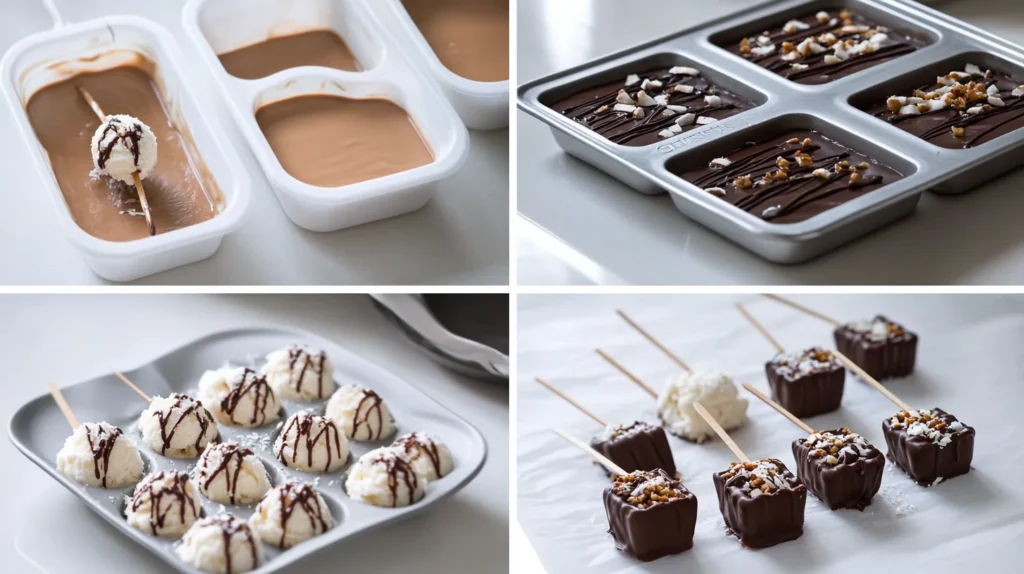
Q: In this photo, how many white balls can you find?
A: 14